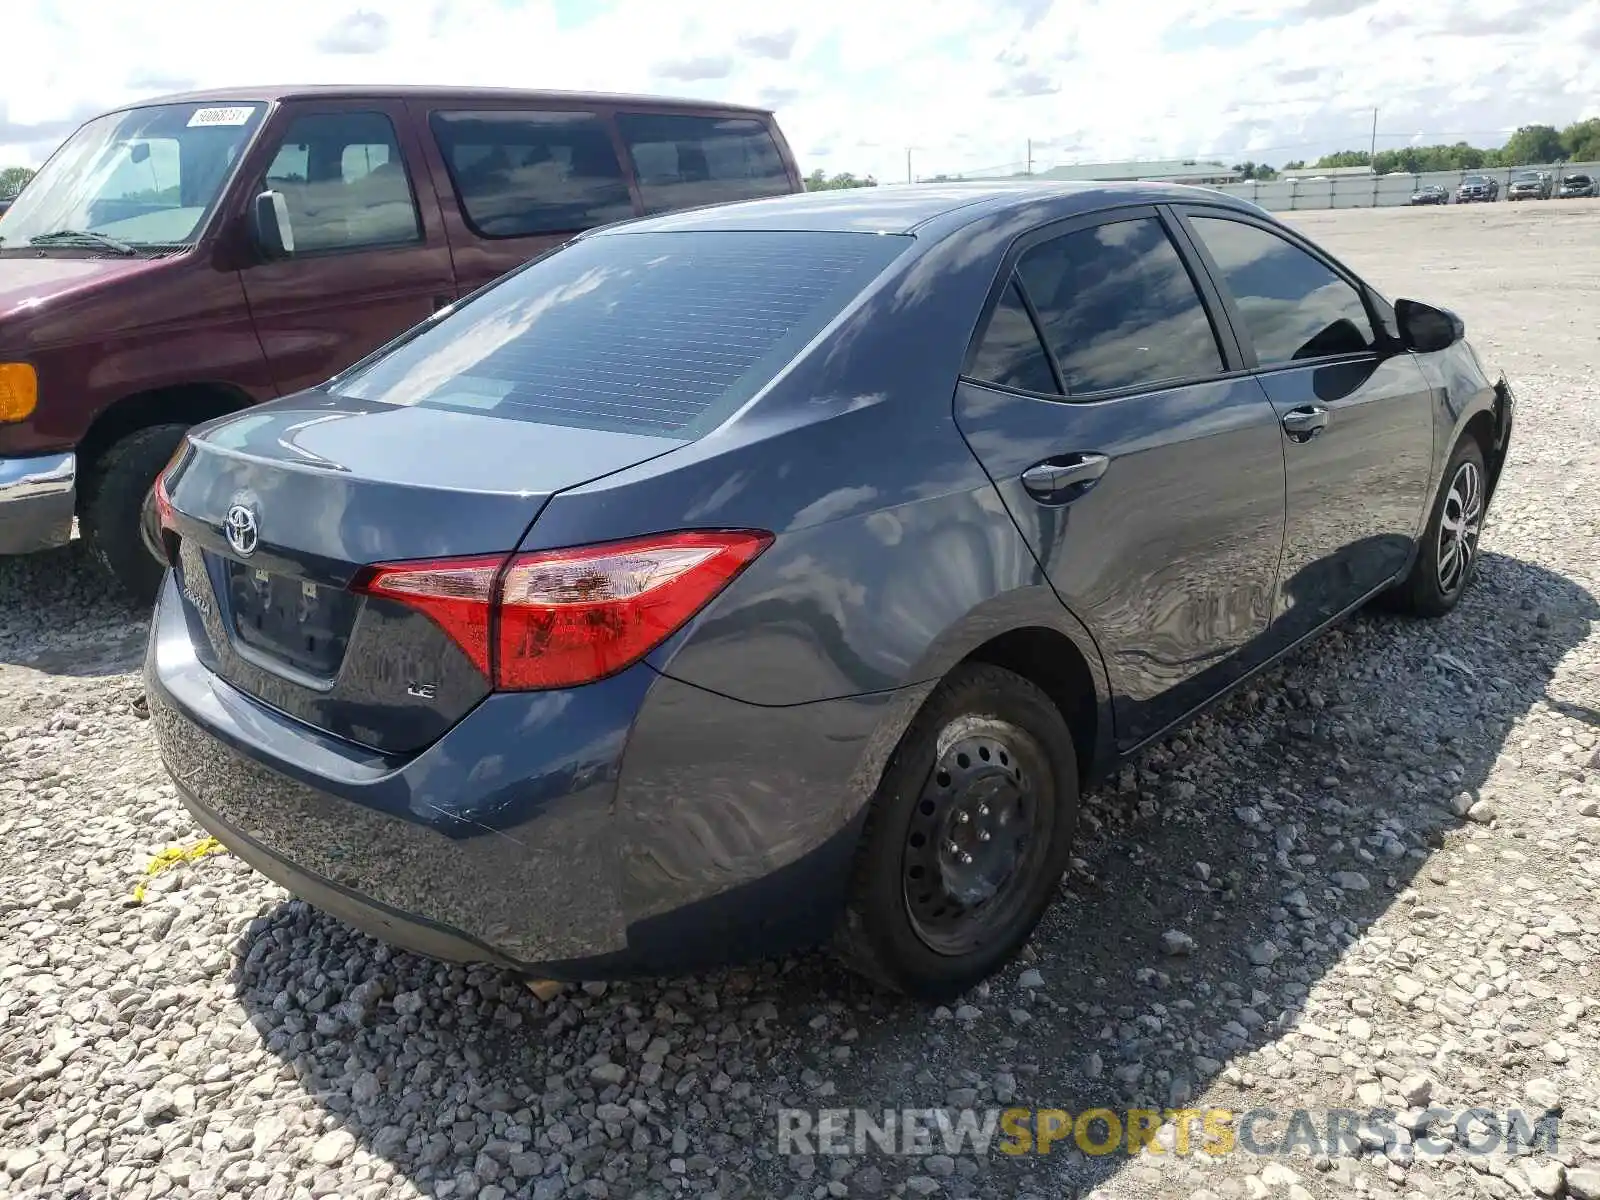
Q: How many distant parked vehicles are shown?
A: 4